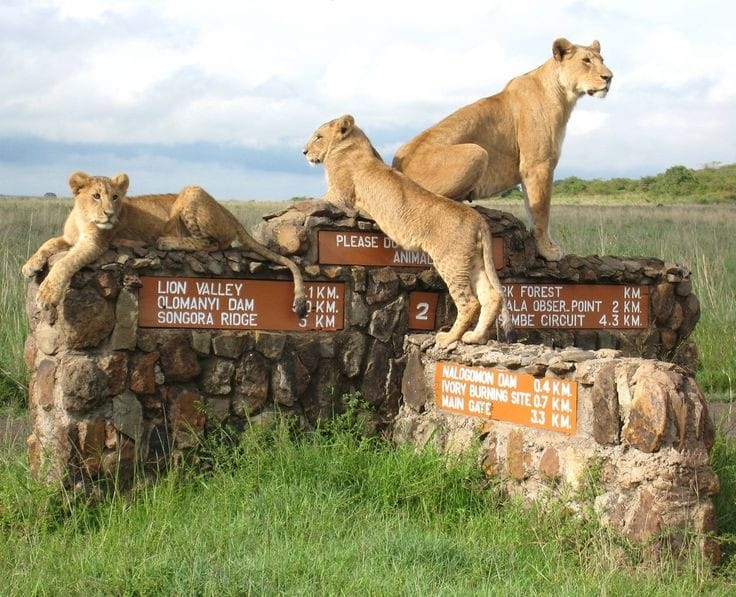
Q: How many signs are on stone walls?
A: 5